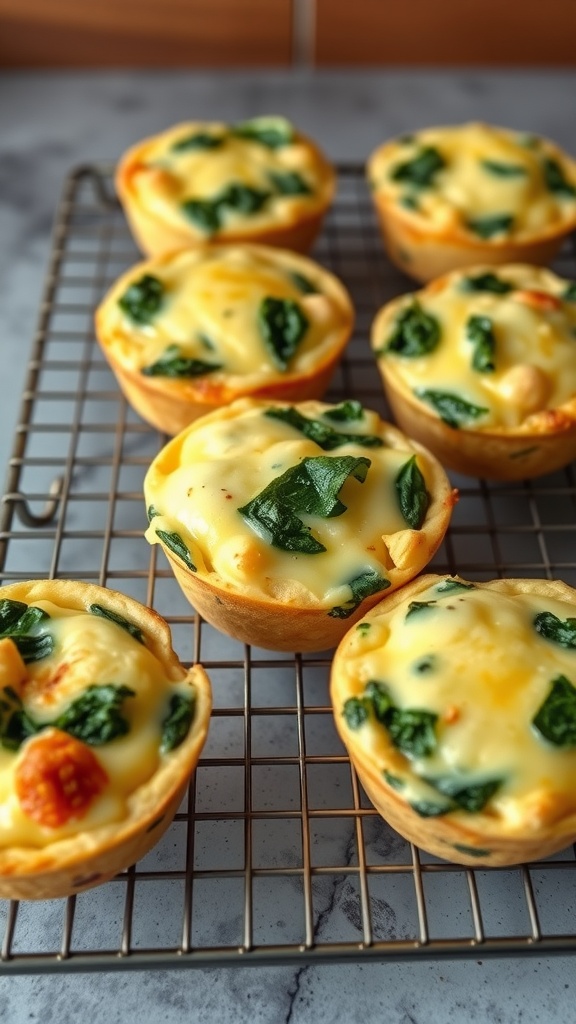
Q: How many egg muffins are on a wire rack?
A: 7